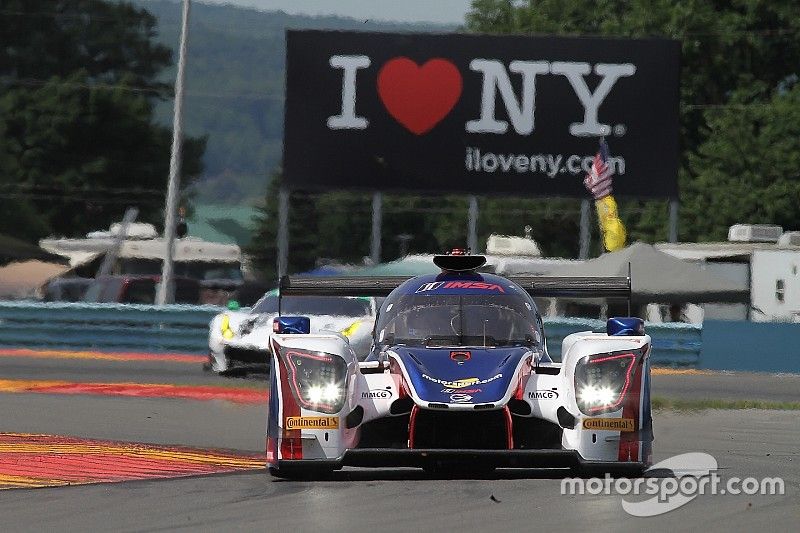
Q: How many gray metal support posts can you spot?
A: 5